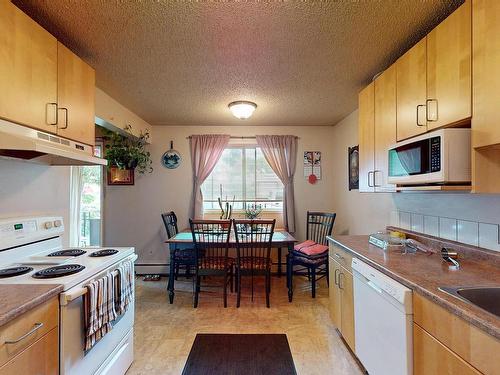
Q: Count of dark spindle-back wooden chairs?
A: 4